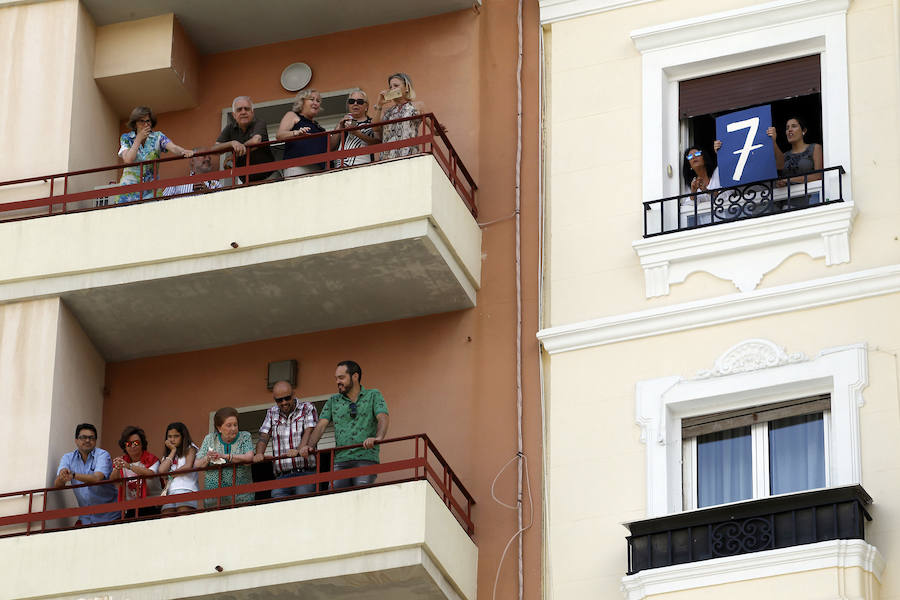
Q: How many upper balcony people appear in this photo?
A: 6